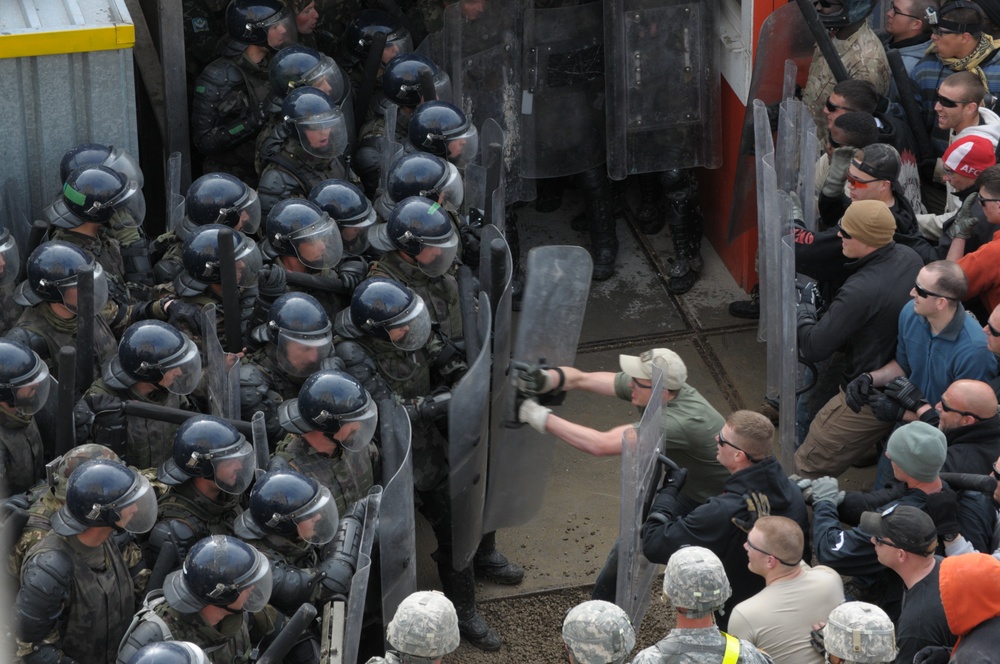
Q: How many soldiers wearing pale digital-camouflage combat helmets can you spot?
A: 4